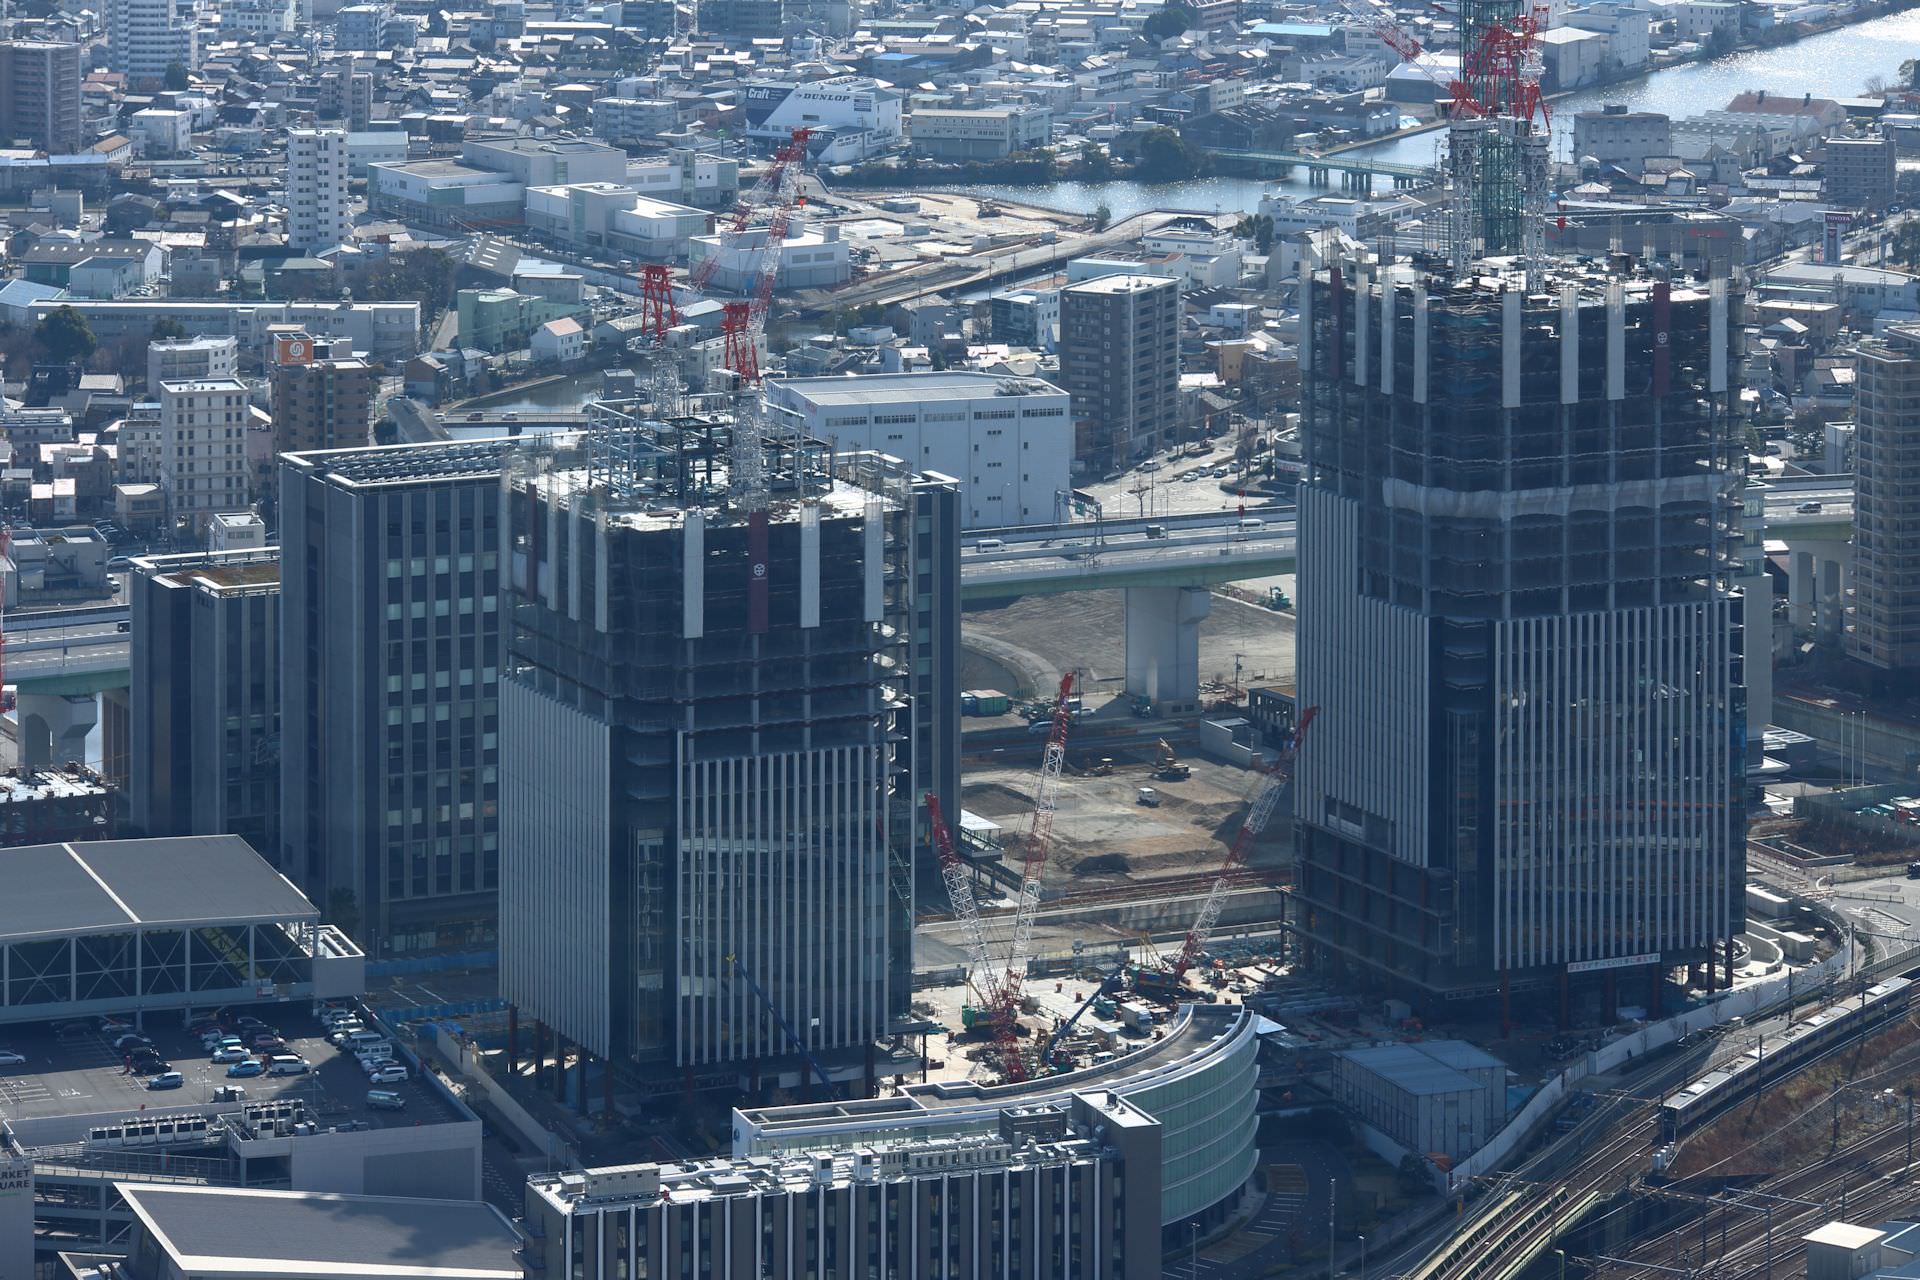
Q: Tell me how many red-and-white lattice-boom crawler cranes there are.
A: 3